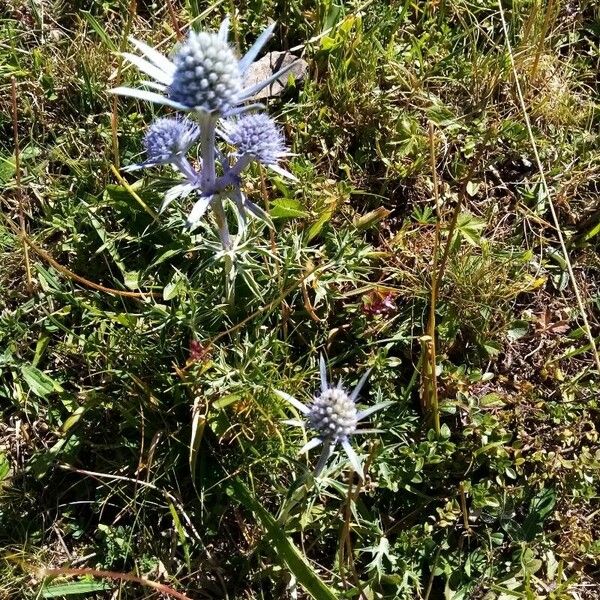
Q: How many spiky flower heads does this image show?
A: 4